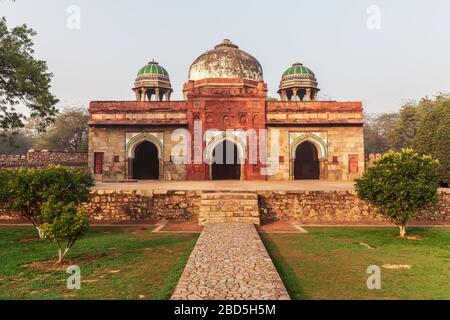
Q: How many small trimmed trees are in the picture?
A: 3